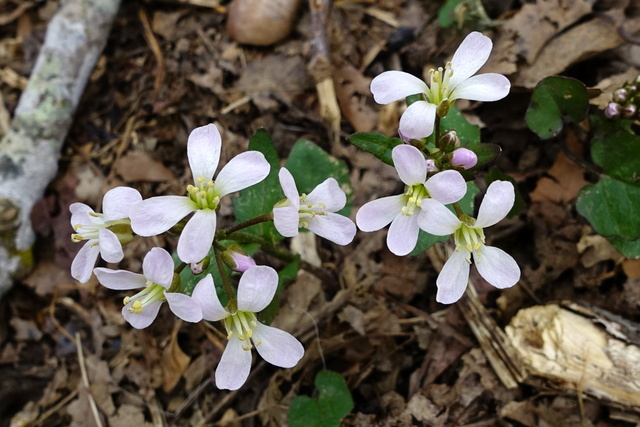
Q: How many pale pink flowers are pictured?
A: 8